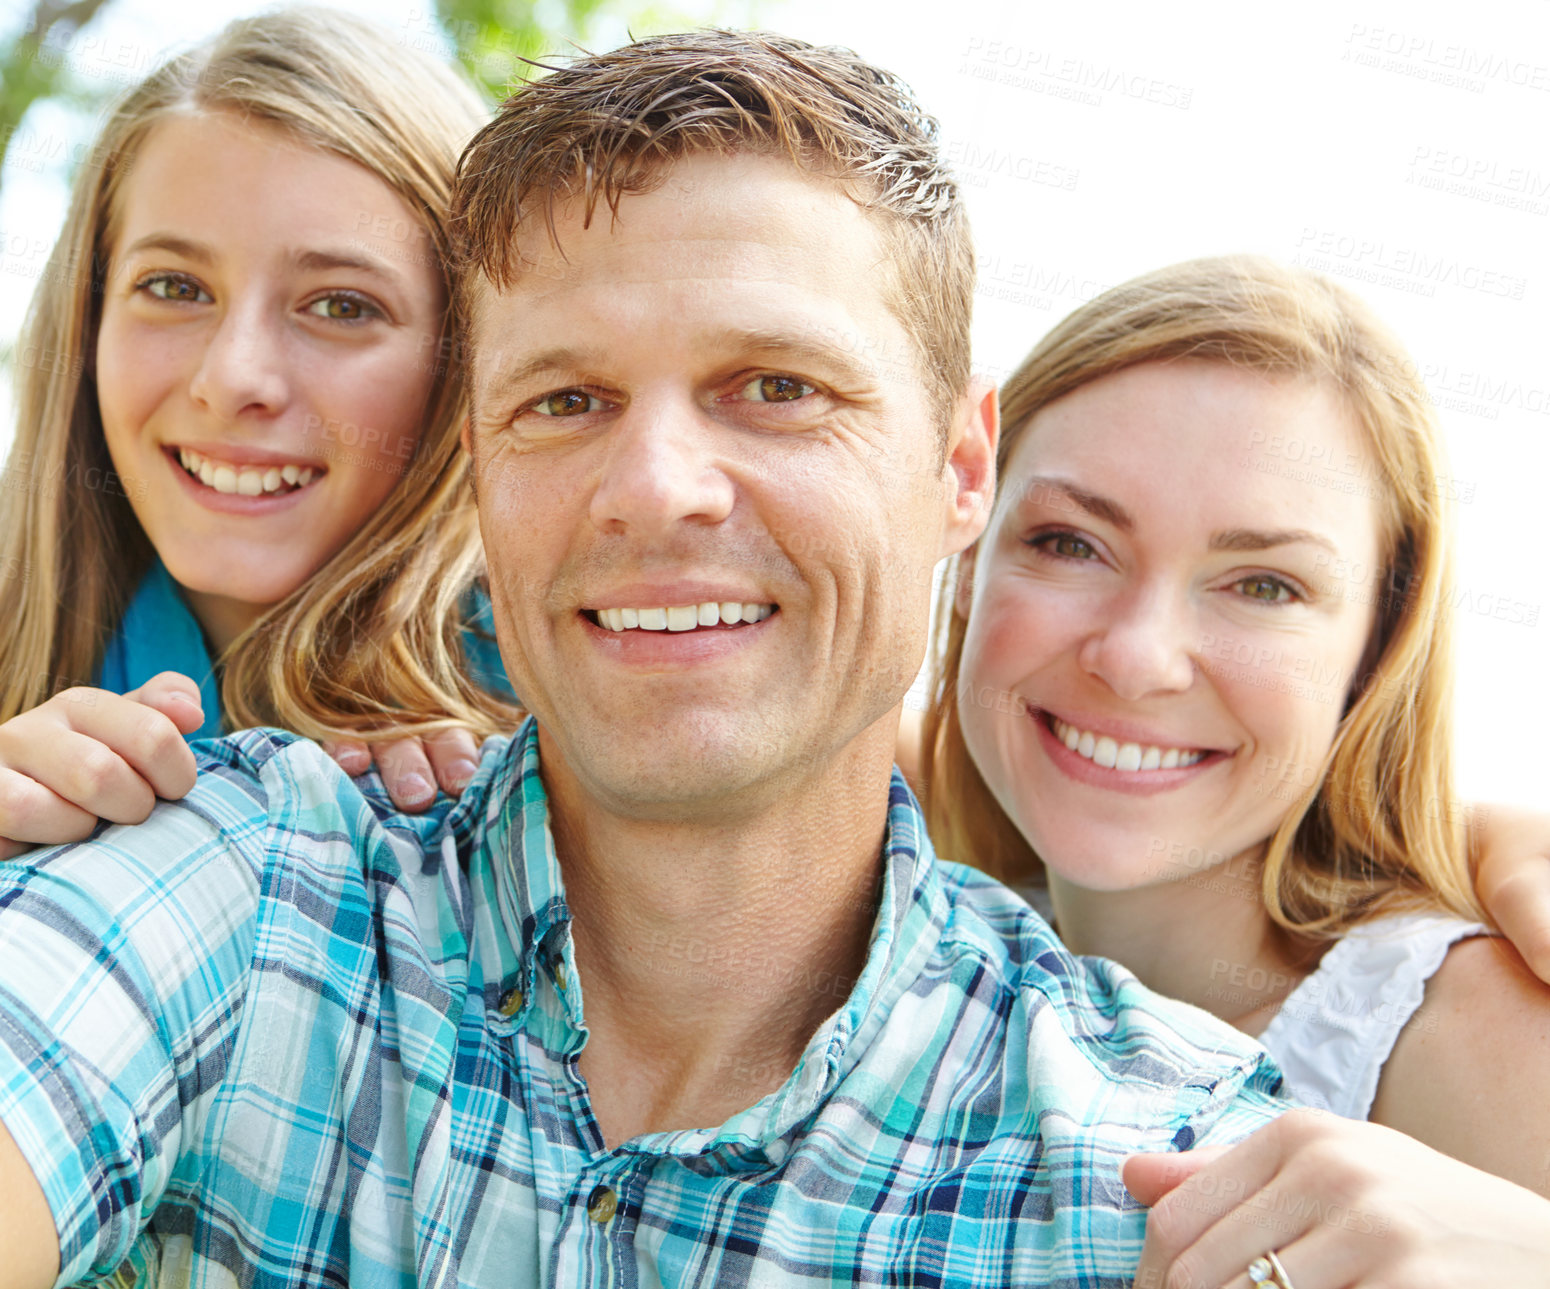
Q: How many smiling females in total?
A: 2